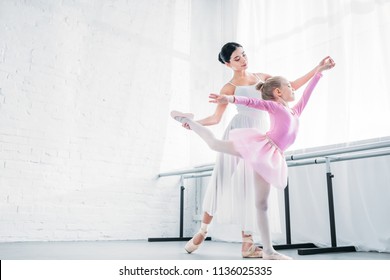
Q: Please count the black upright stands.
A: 3